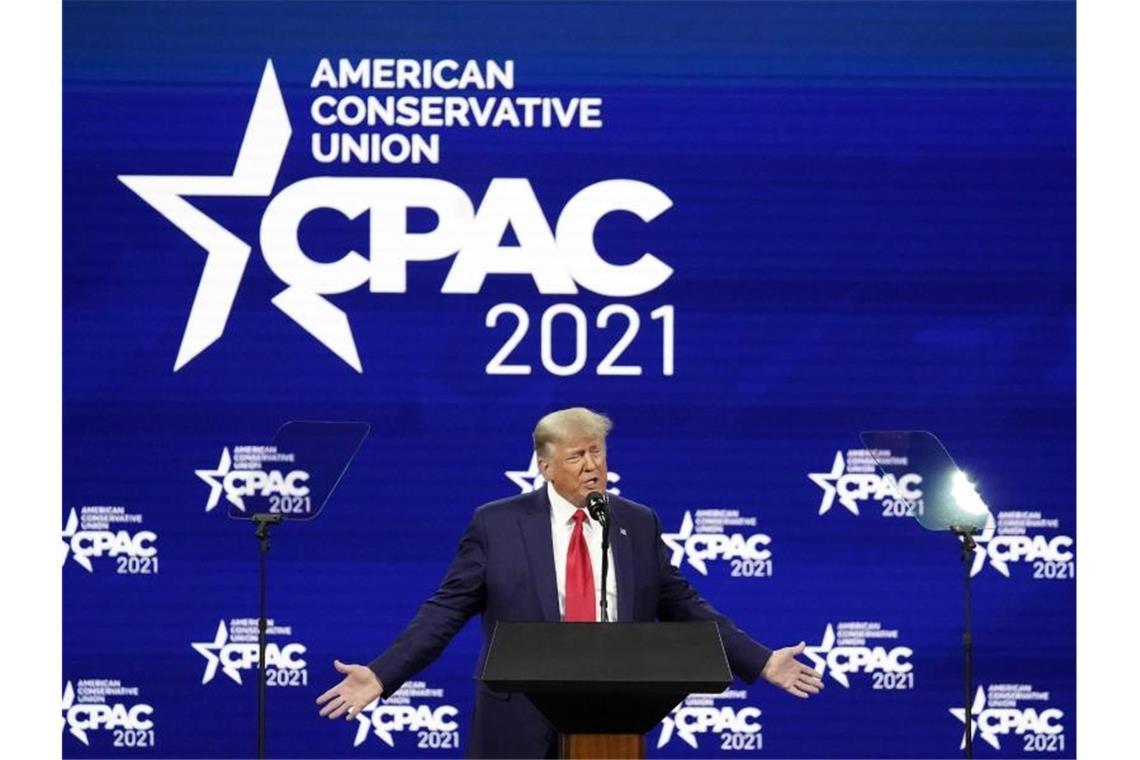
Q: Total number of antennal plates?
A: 2